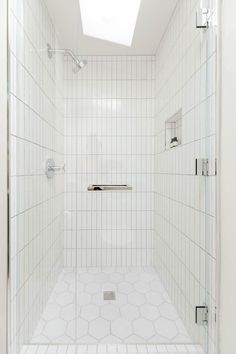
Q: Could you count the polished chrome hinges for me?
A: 3